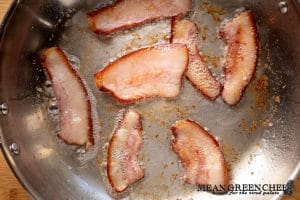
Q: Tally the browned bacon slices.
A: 7